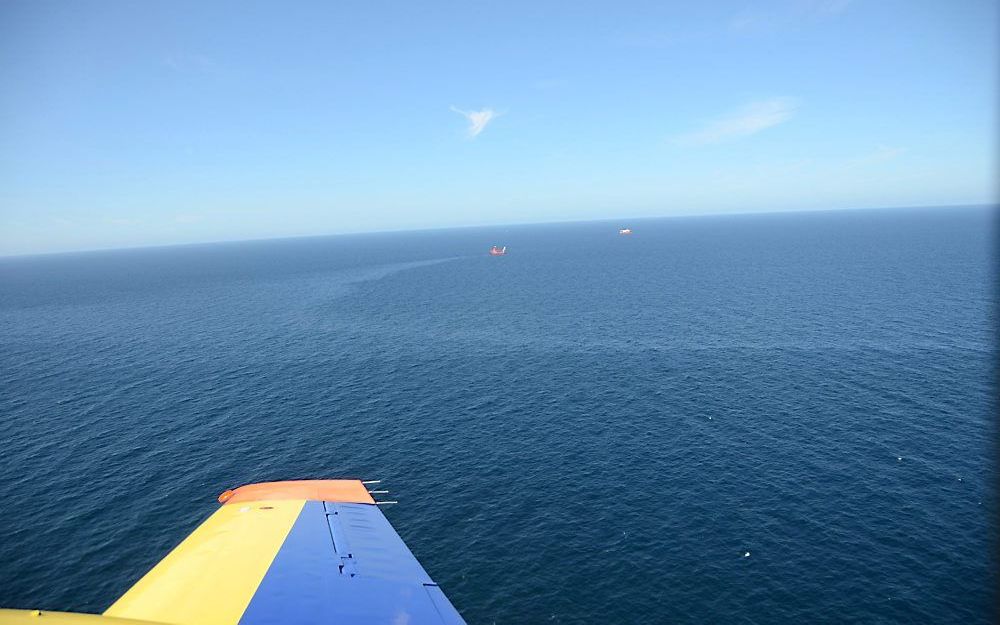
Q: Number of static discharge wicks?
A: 3